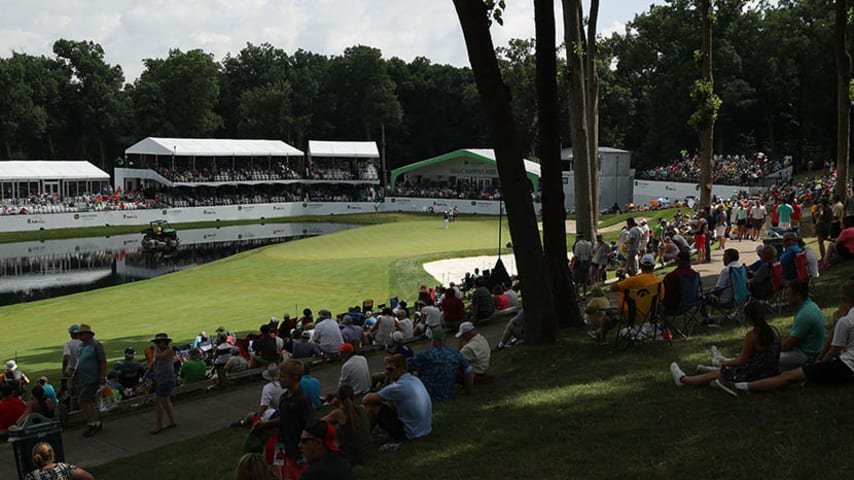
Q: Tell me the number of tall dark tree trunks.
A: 2